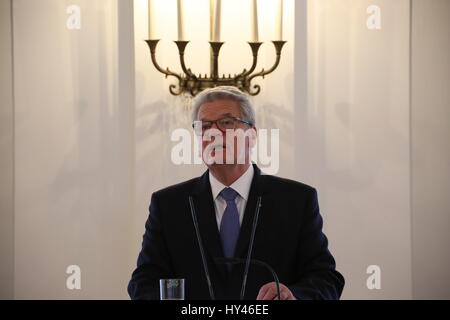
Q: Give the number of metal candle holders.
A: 5